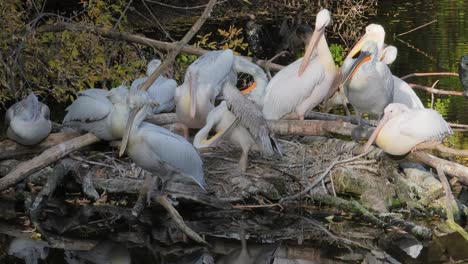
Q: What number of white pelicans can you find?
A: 12